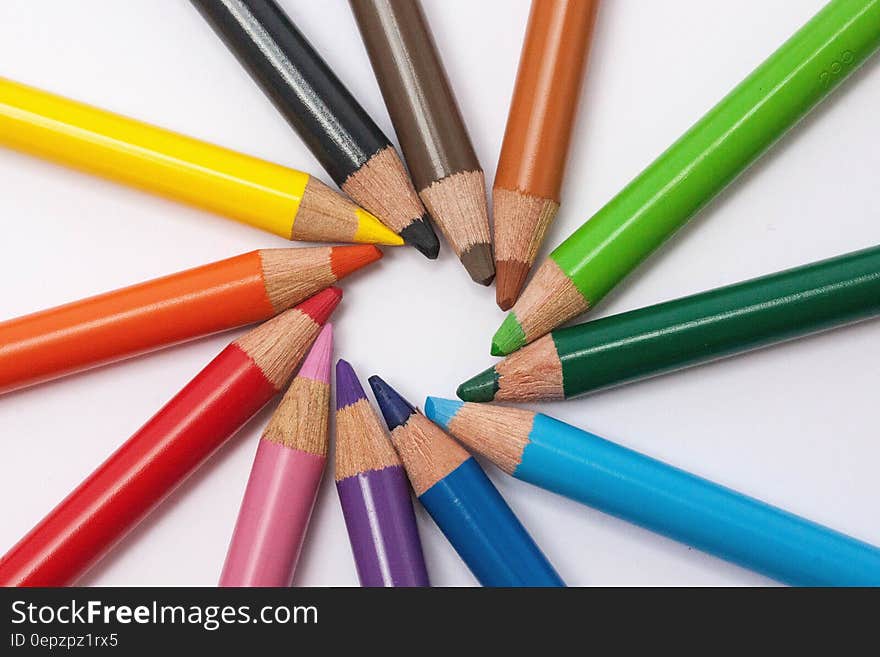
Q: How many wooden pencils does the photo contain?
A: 12